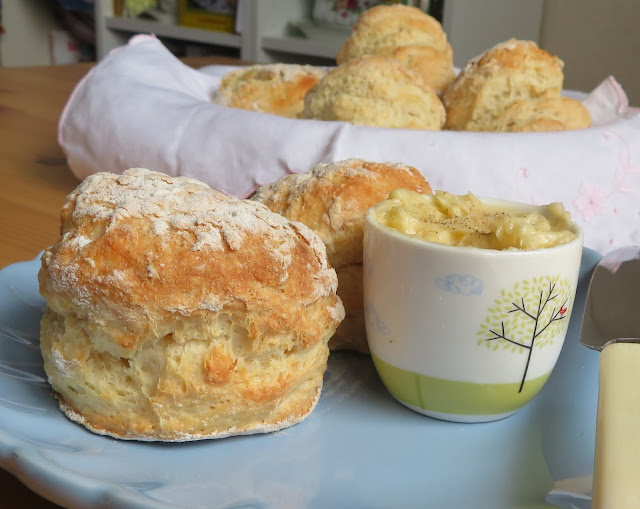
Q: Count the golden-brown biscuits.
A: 6